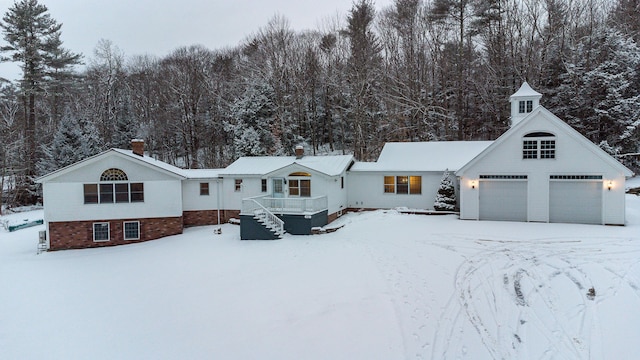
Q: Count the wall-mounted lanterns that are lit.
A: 2